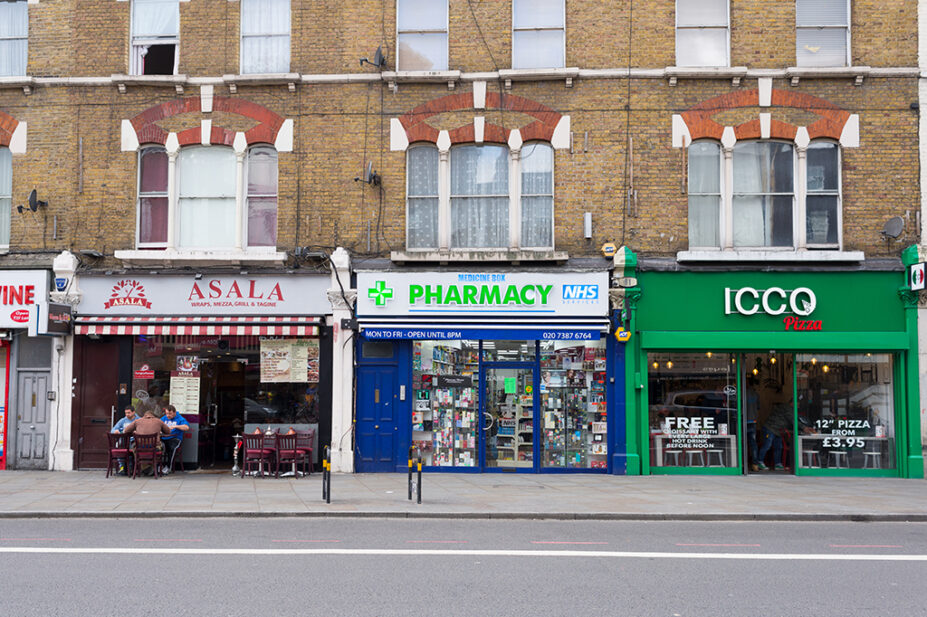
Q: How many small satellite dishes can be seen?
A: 4